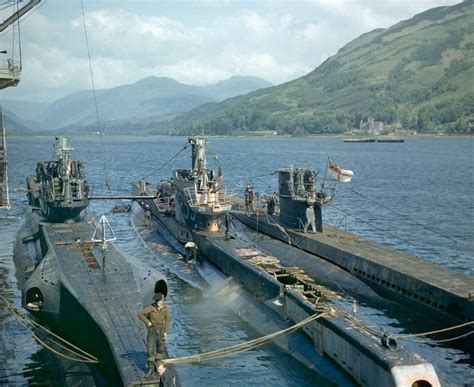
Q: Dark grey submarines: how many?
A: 3